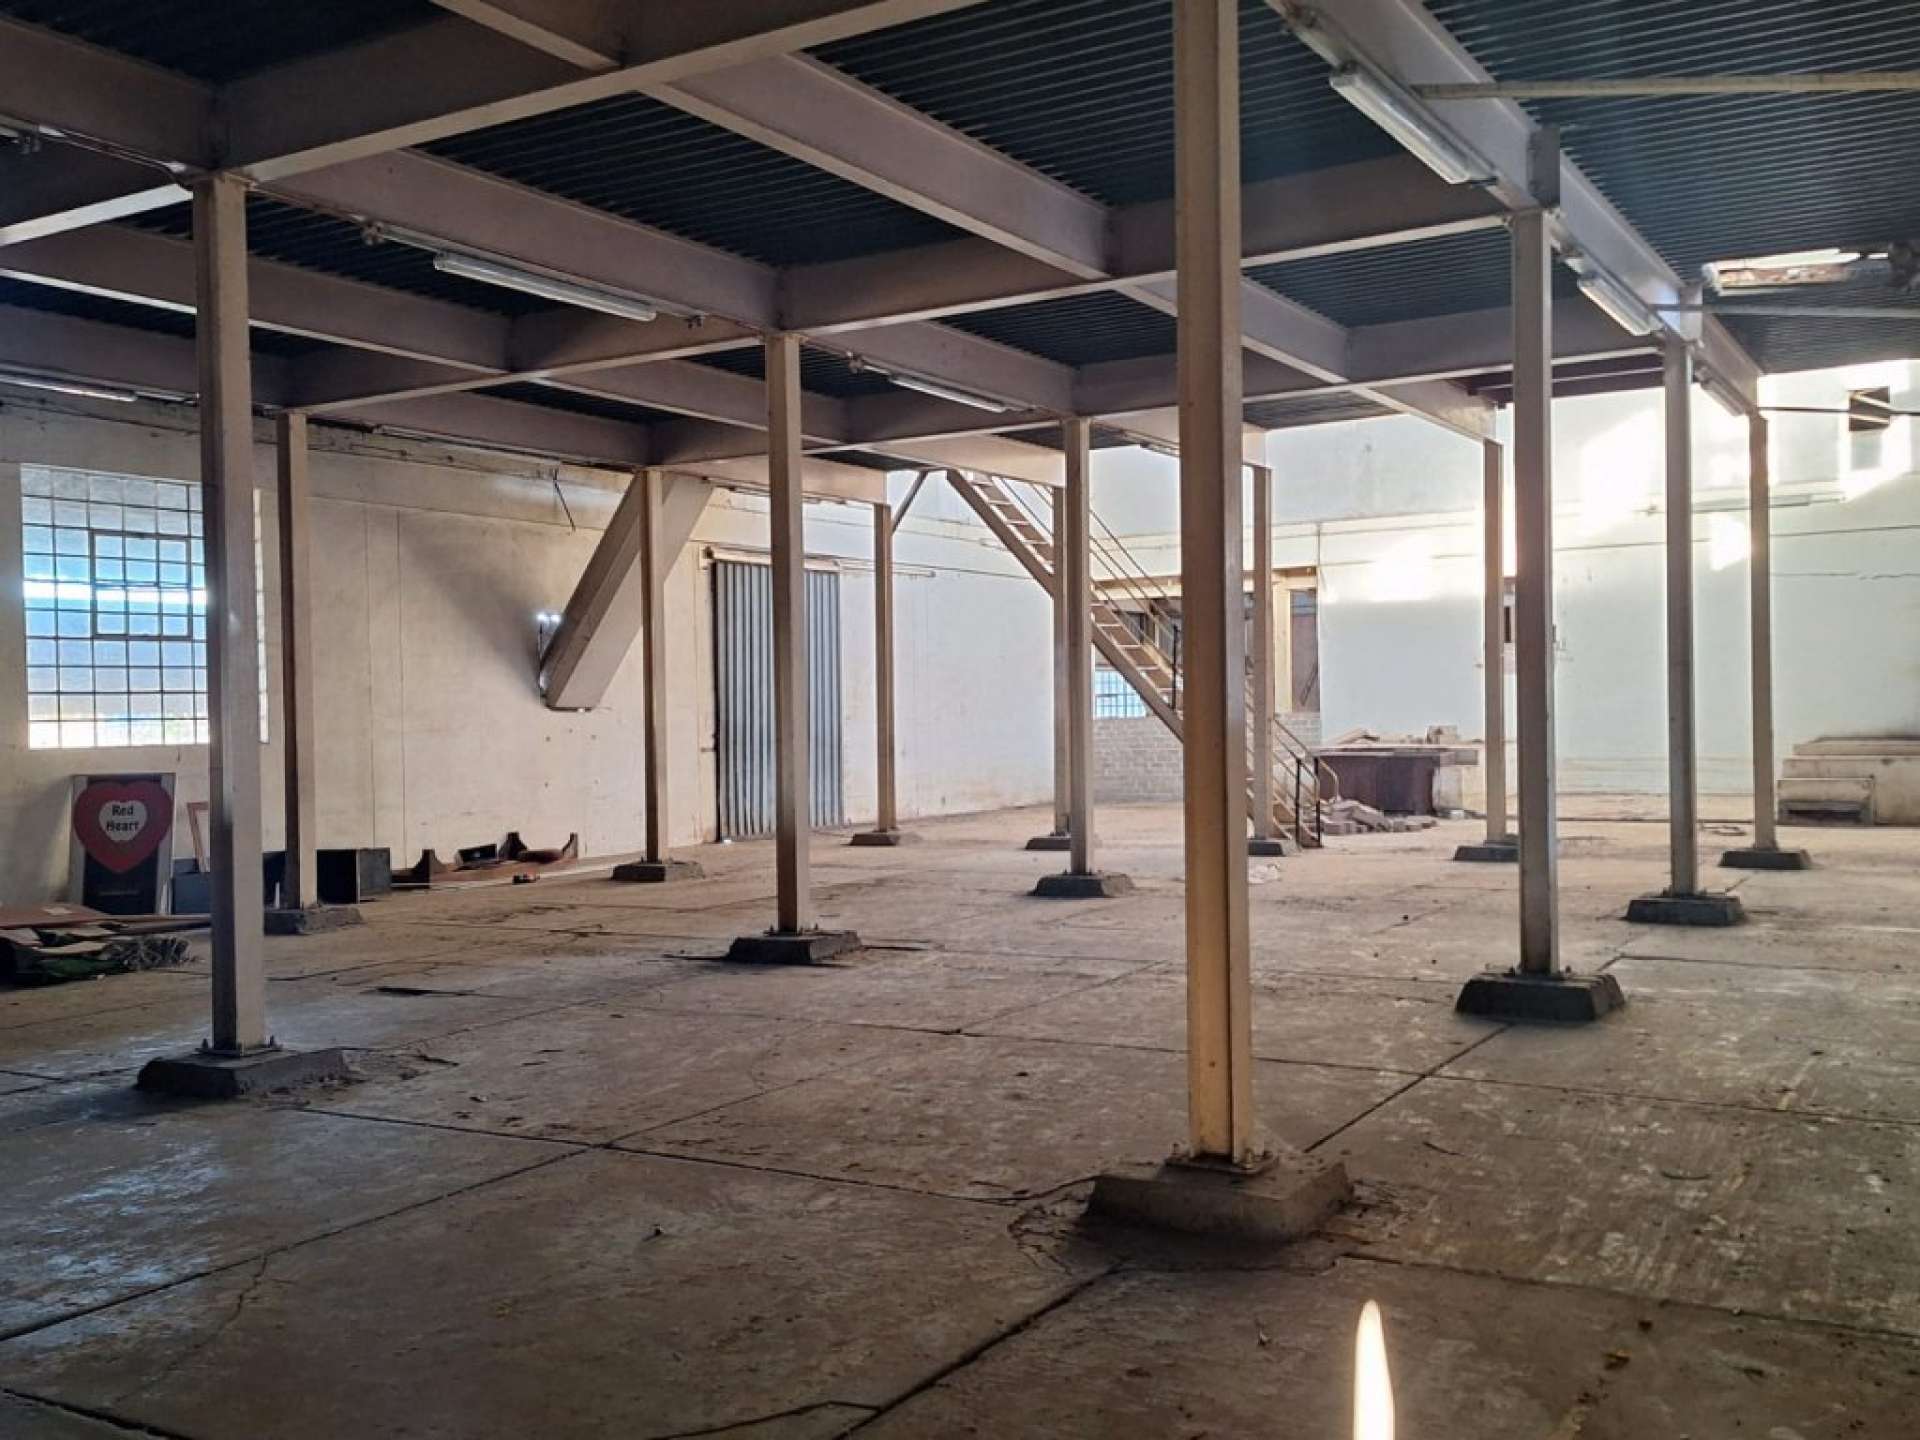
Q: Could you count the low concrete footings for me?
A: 13